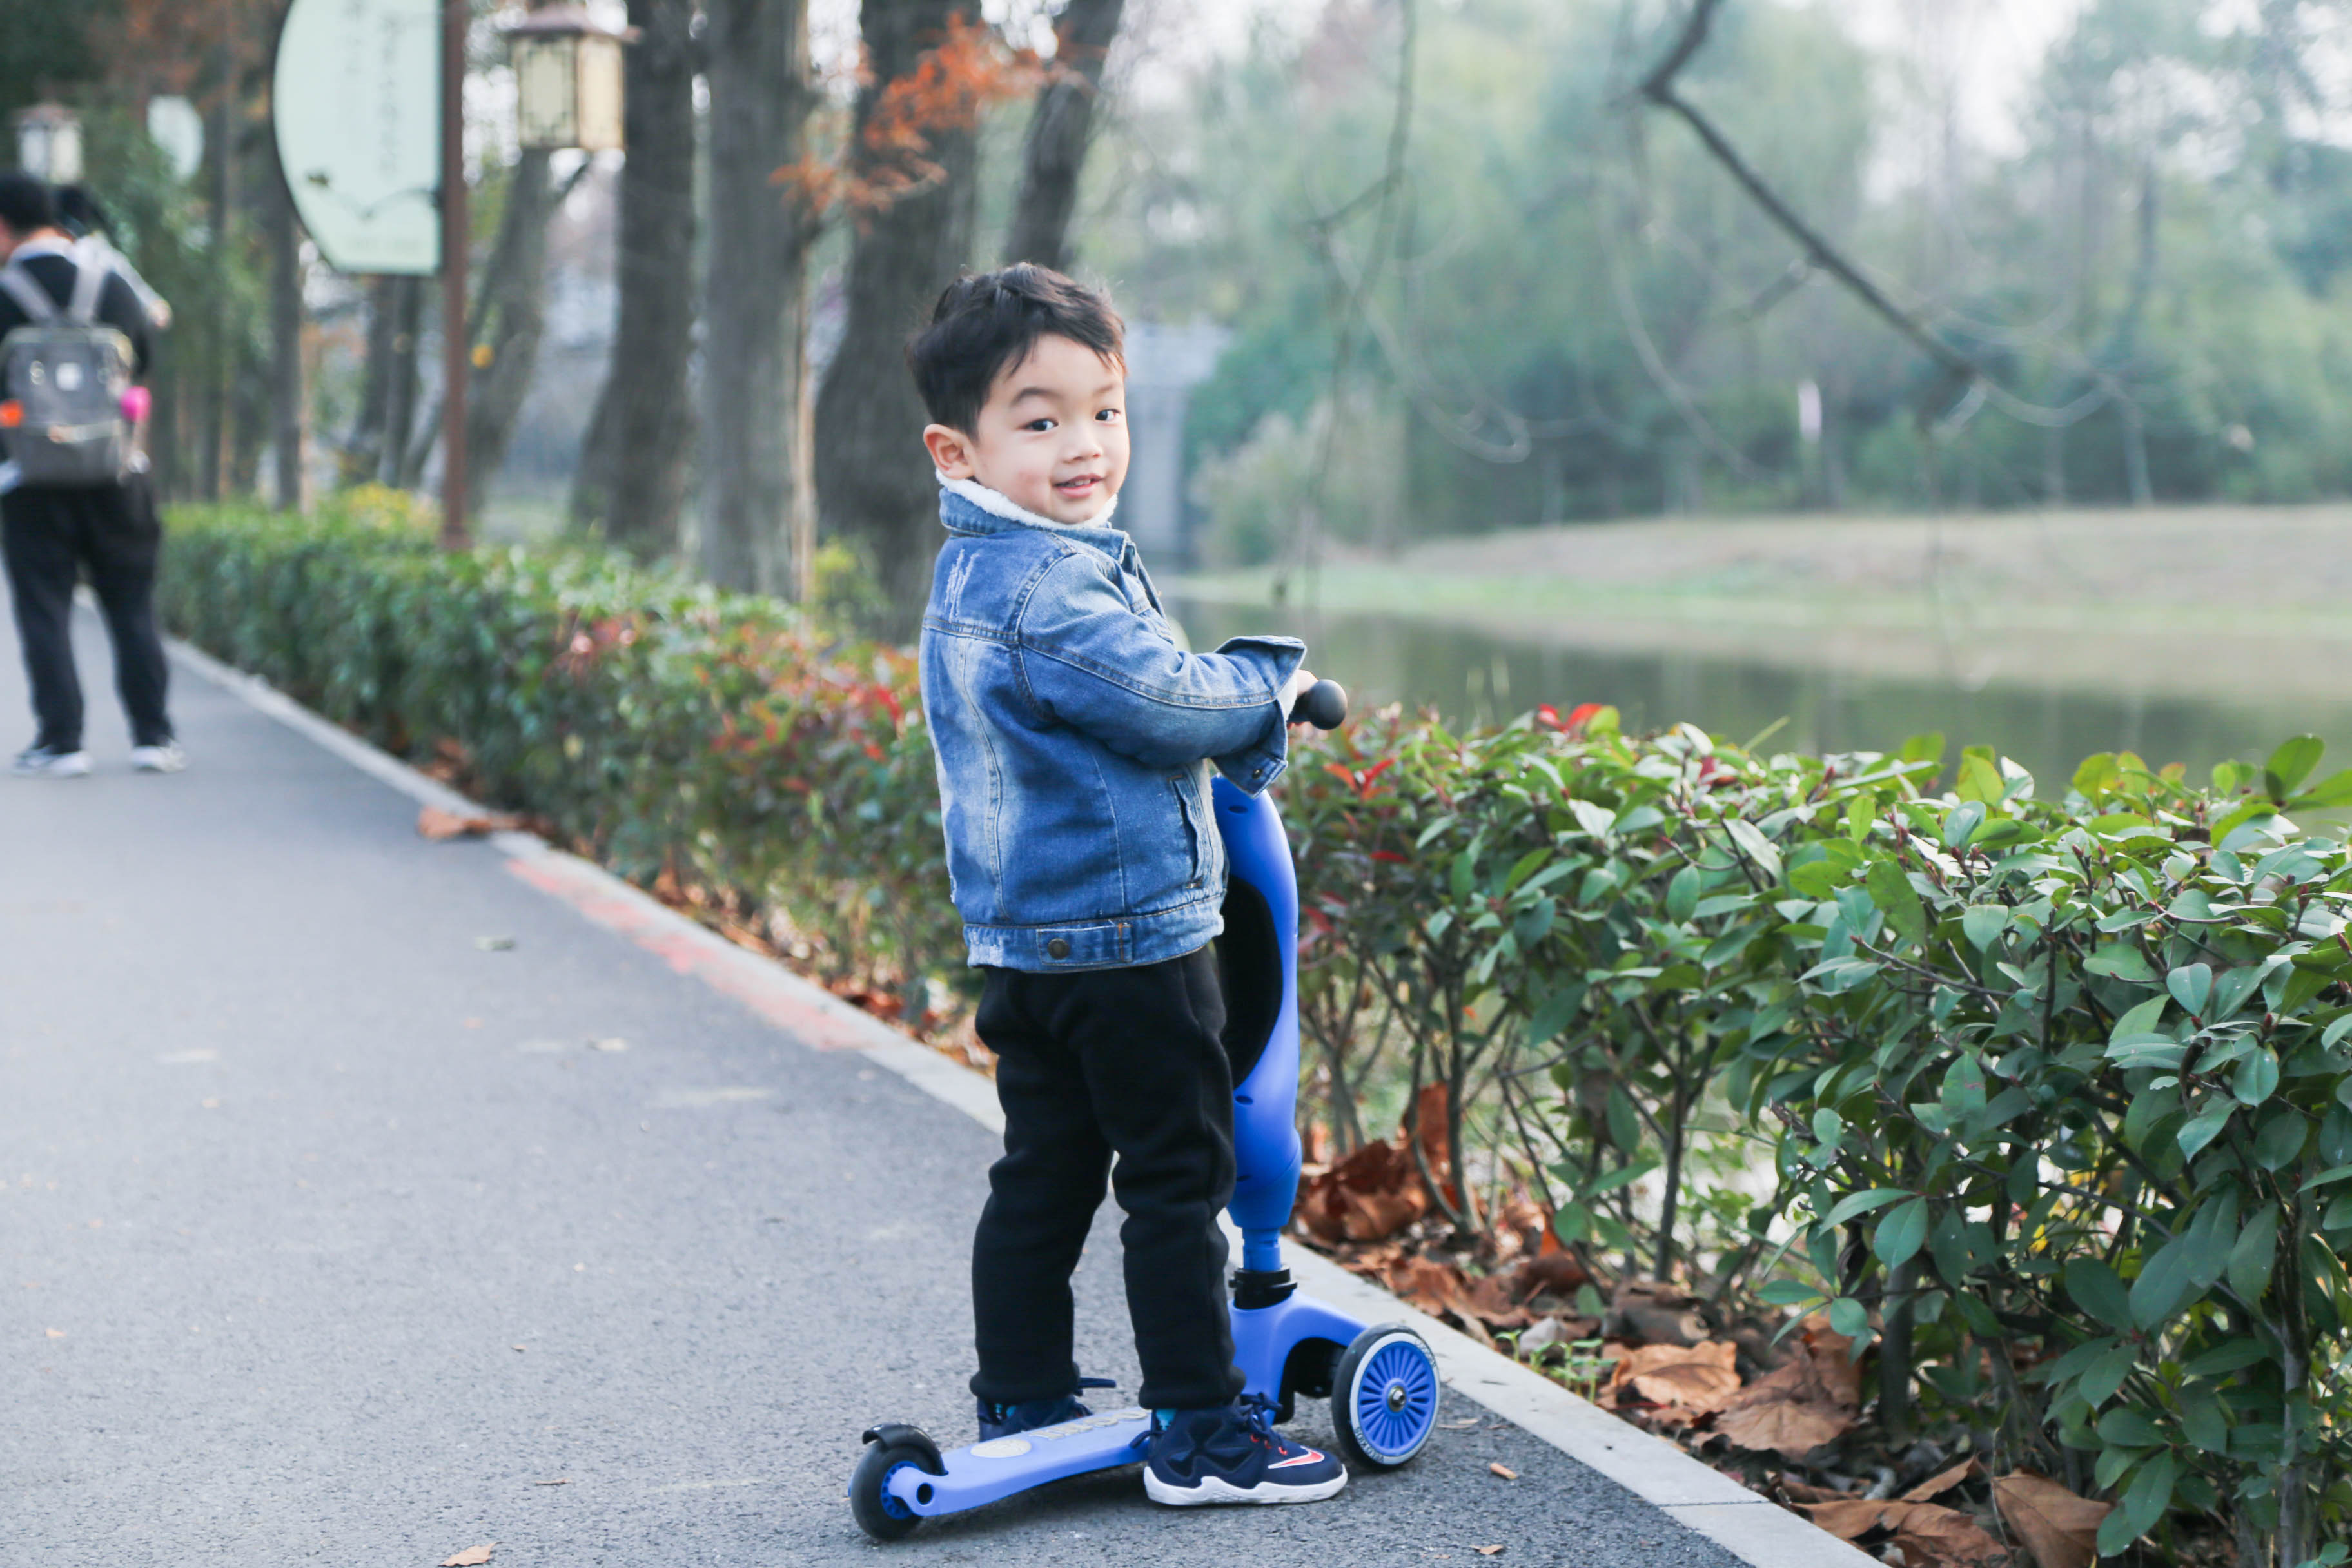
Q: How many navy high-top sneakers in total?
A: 2